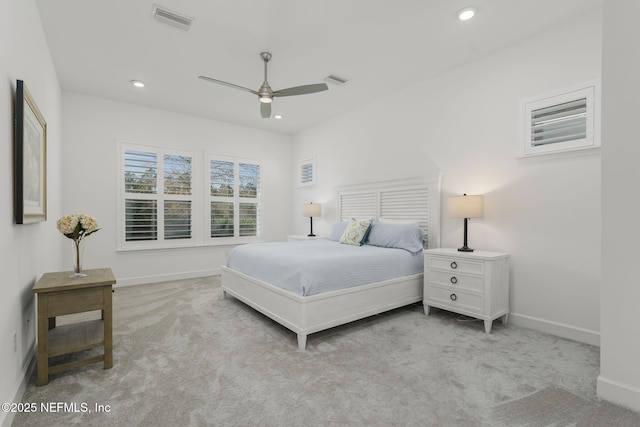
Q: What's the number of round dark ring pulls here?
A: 3